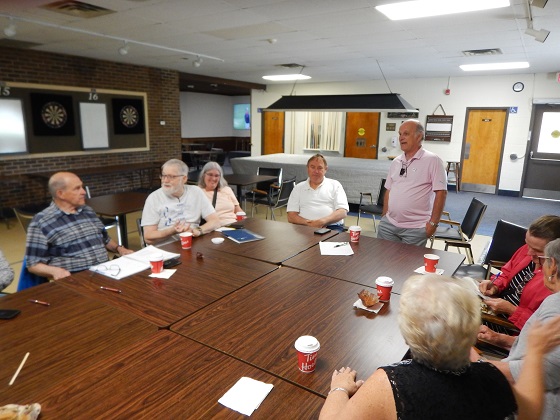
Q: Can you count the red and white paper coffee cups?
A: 7